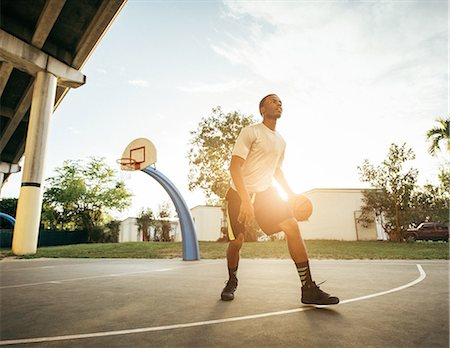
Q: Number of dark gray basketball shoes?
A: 2